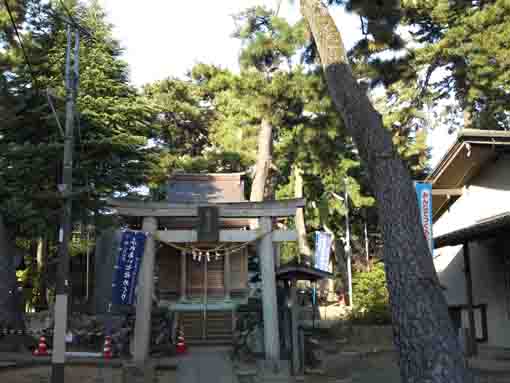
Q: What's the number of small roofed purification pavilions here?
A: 1